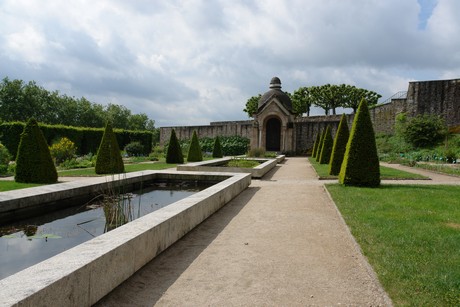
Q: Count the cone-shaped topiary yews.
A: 10